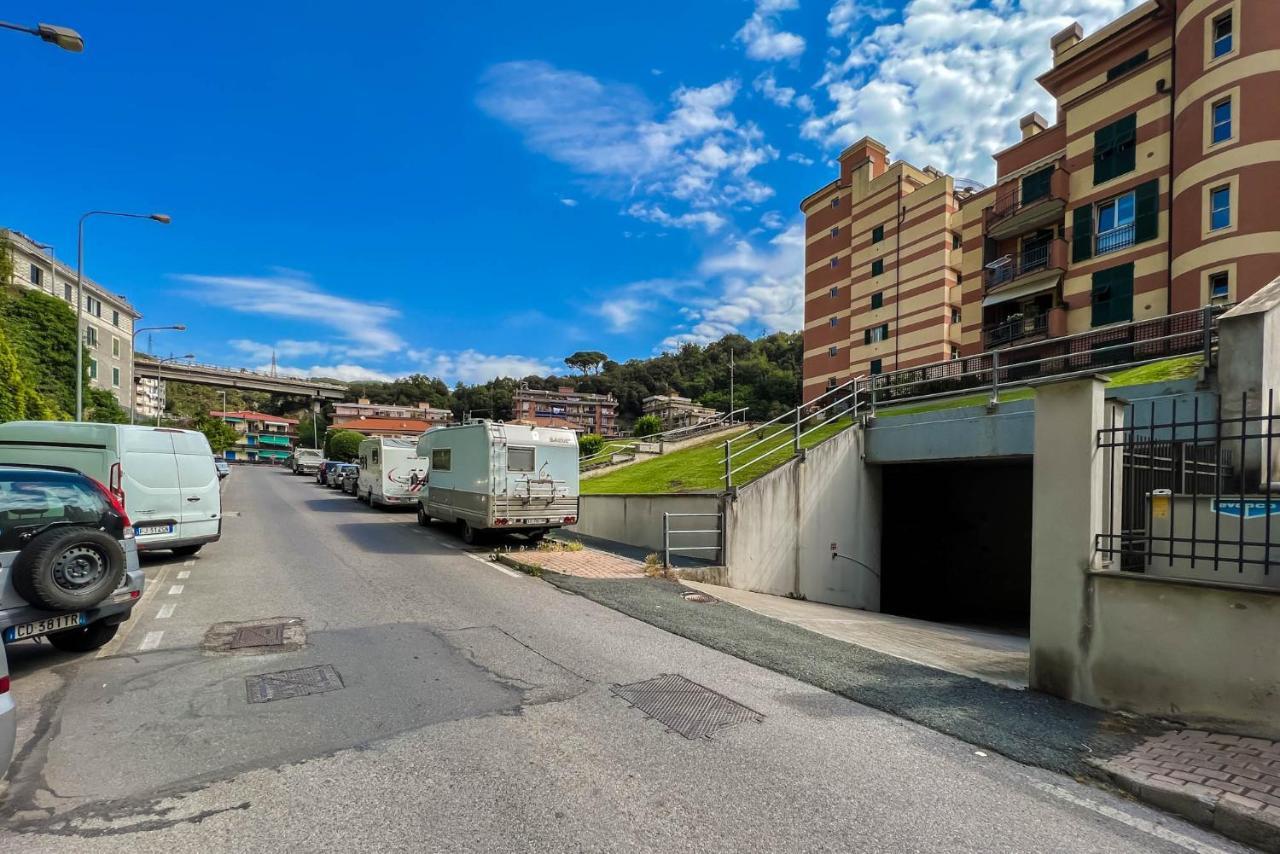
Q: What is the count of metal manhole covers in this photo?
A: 4